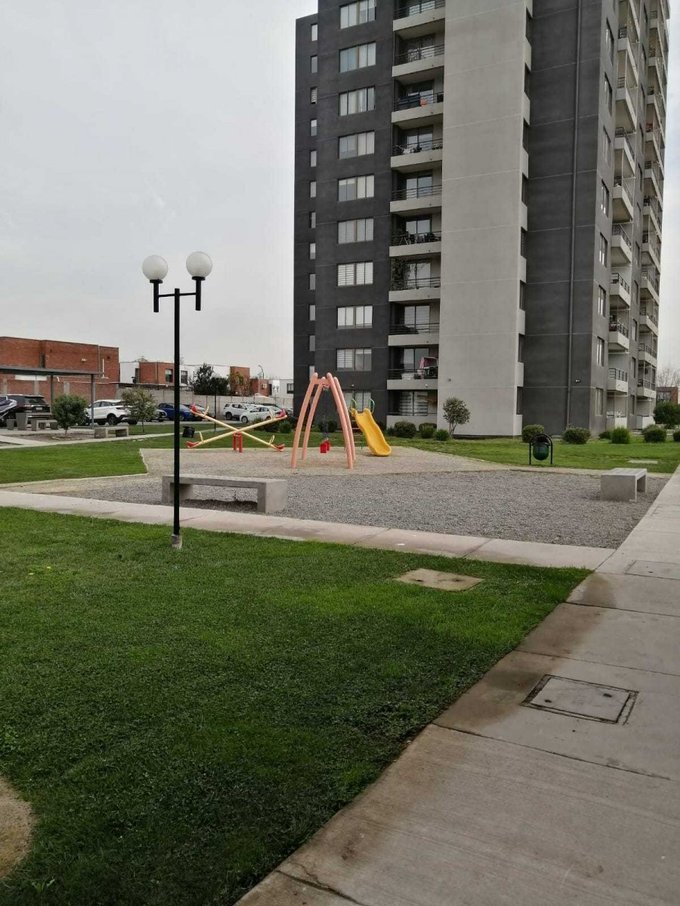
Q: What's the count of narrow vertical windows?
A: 12